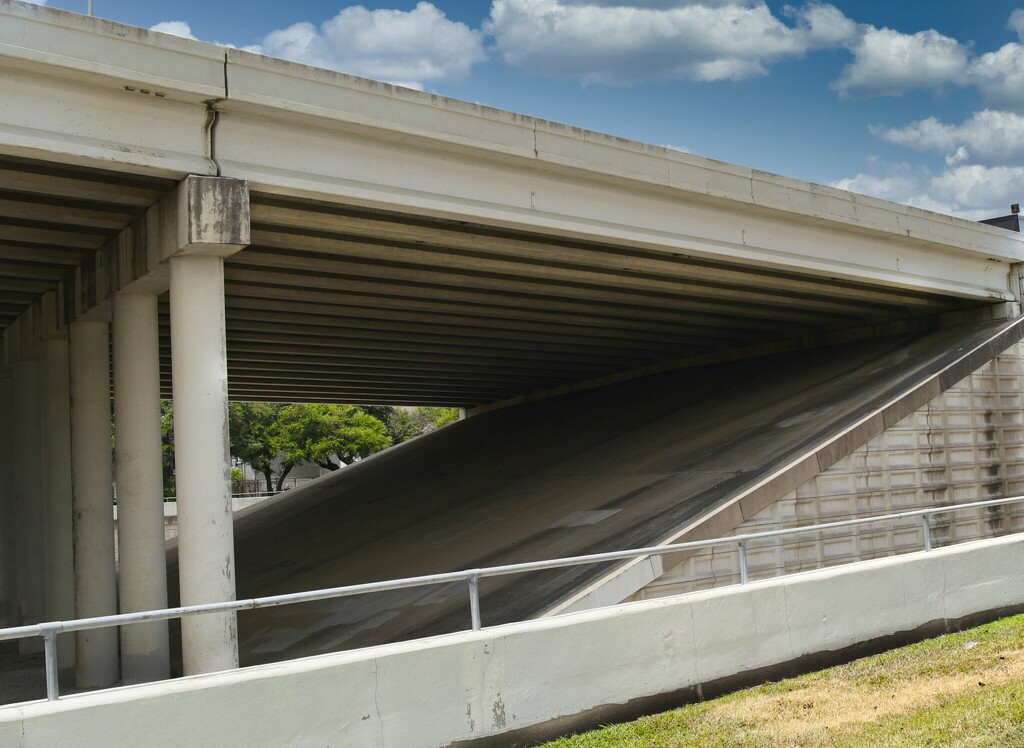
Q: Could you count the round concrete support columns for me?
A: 6